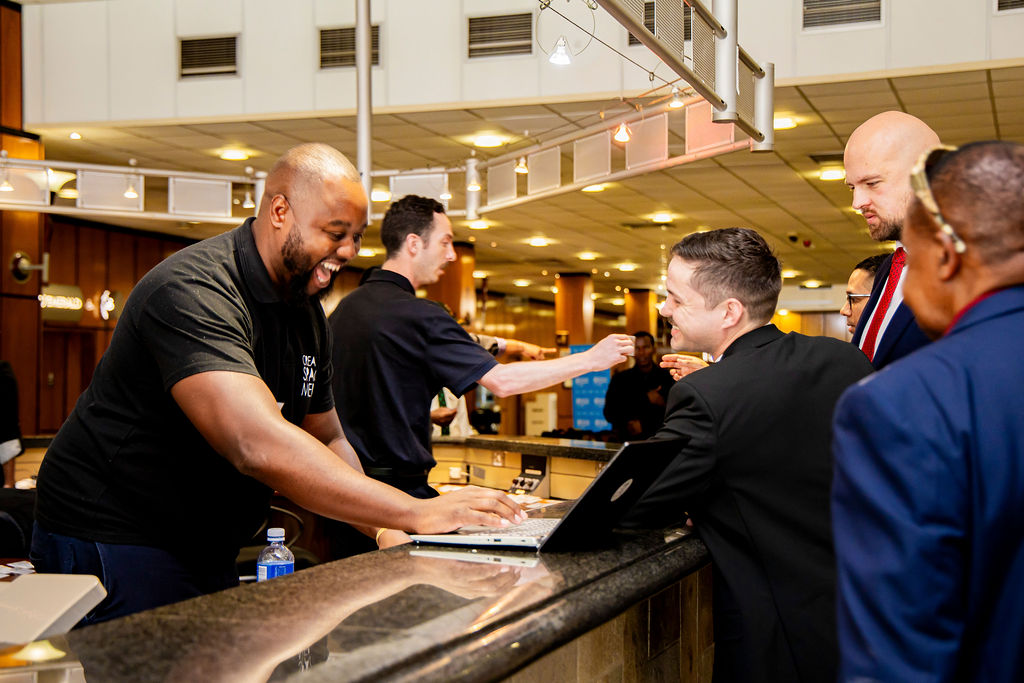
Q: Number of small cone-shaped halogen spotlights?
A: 9